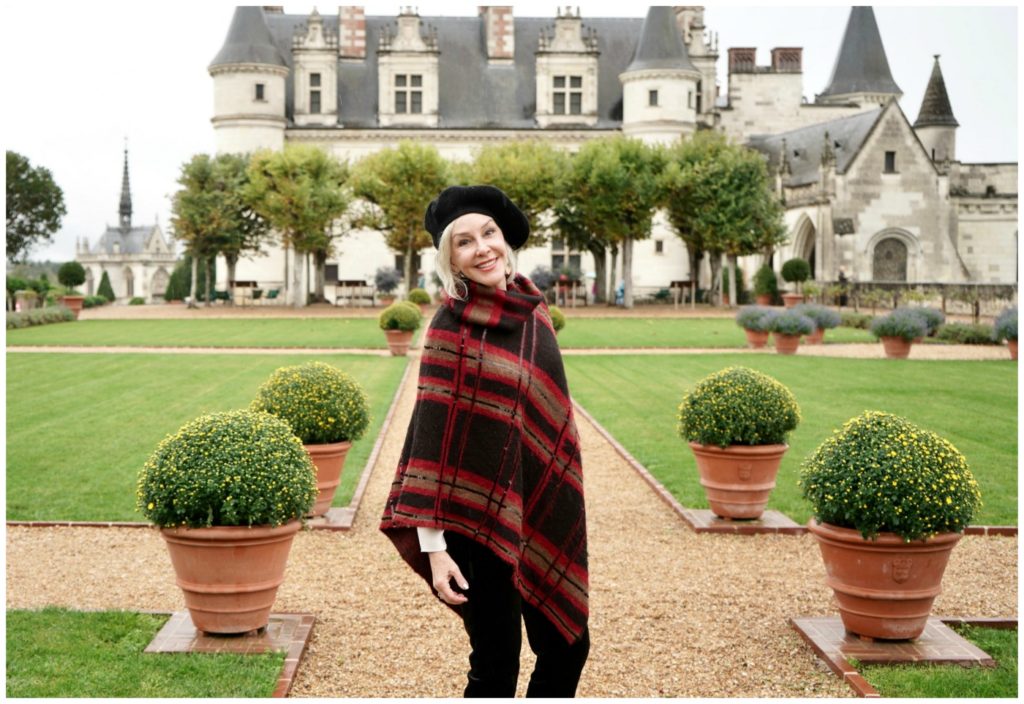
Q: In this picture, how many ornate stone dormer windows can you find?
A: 3